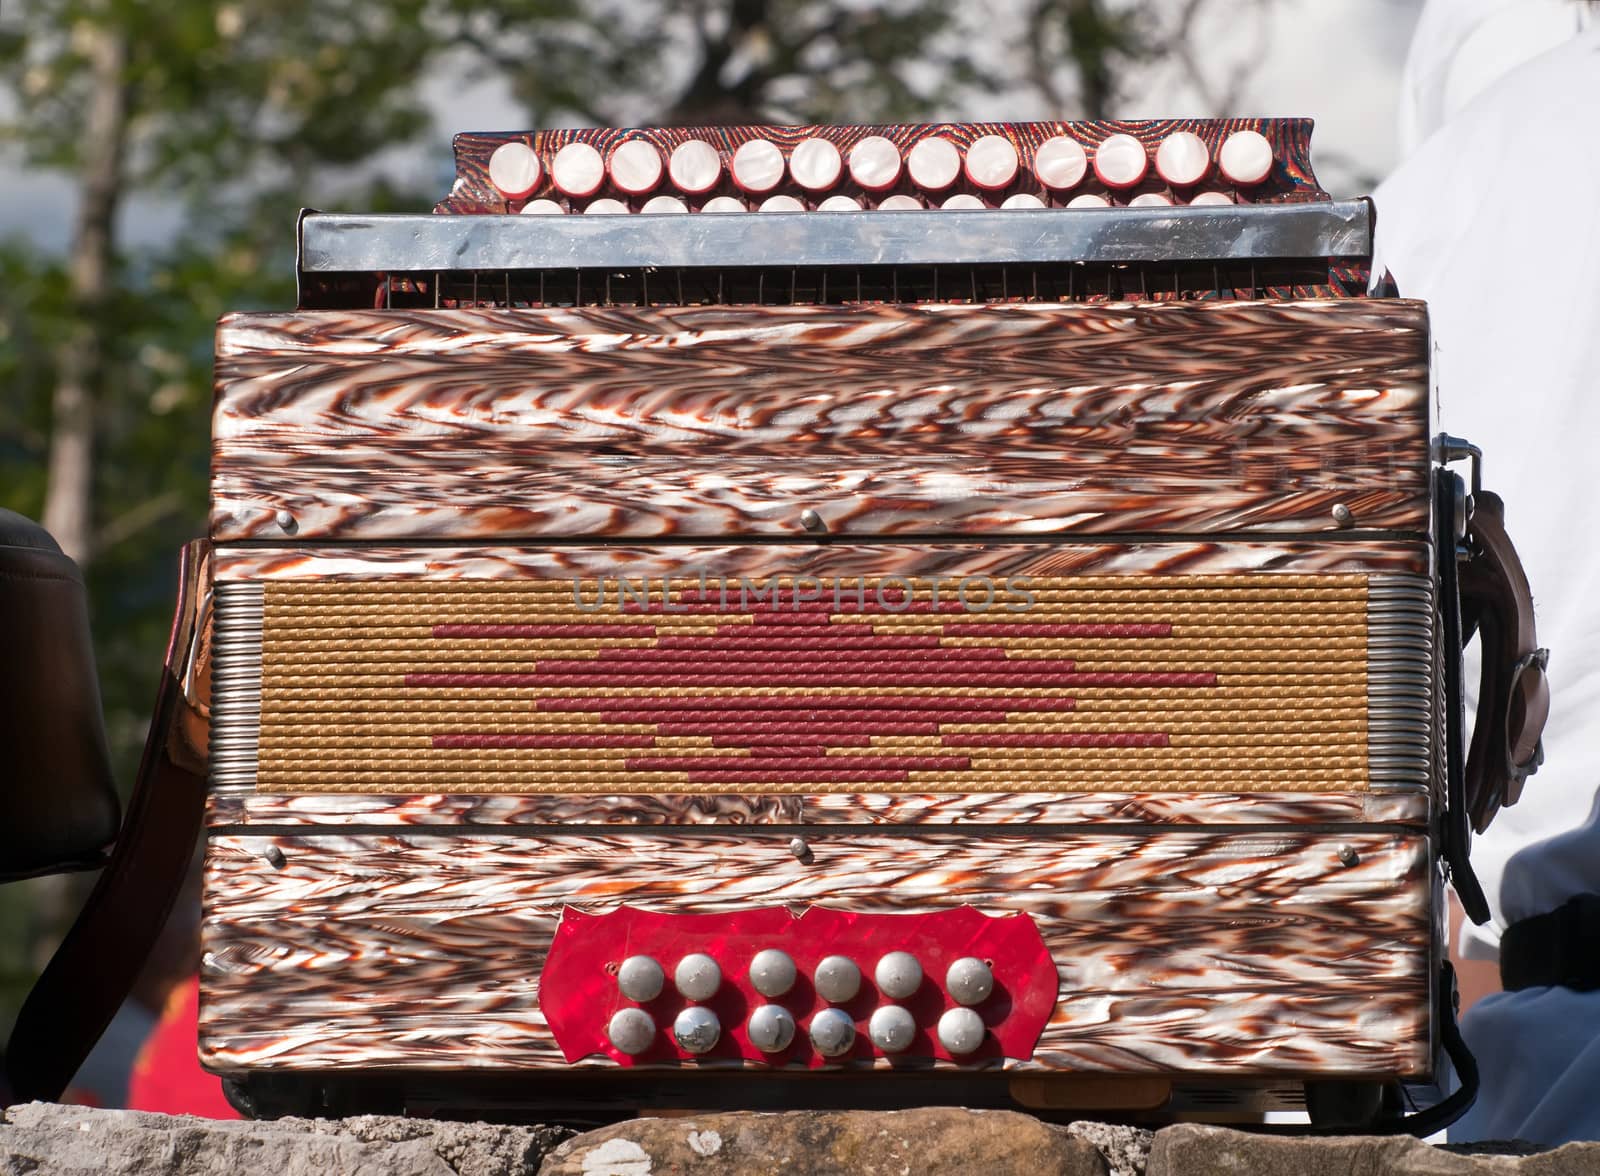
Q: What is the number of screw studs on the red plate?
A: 12